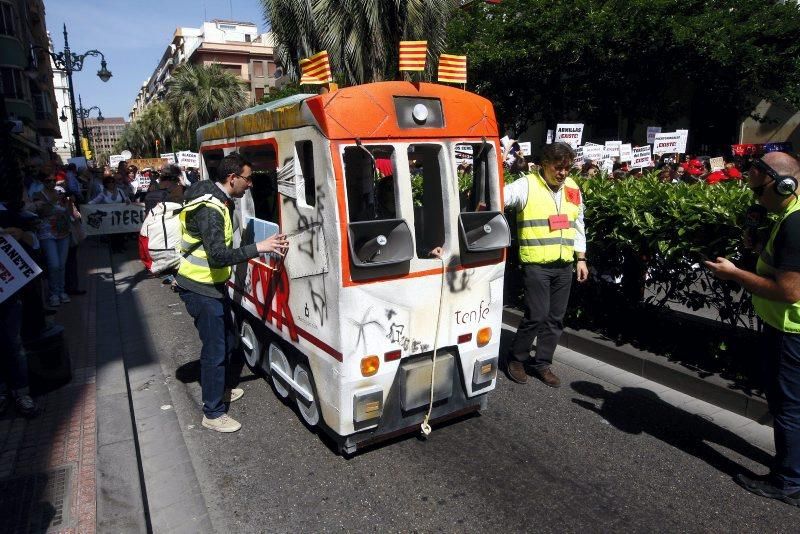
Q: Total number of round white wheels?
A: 3